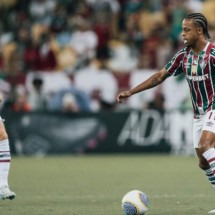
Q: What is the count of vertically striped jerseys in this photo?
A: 1